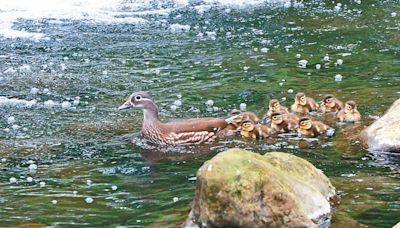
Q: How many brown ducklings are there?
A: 8